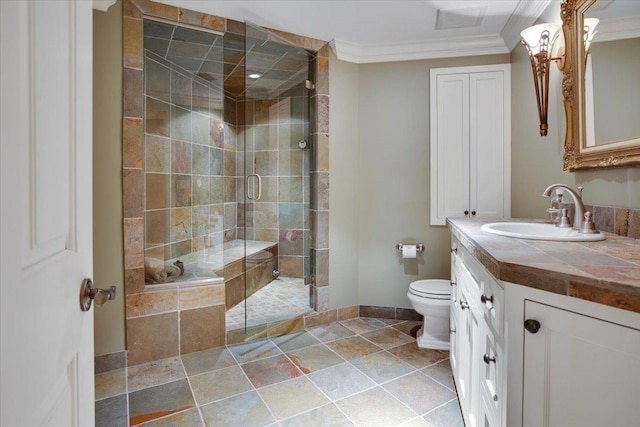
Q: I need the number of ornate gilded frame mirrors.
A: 1